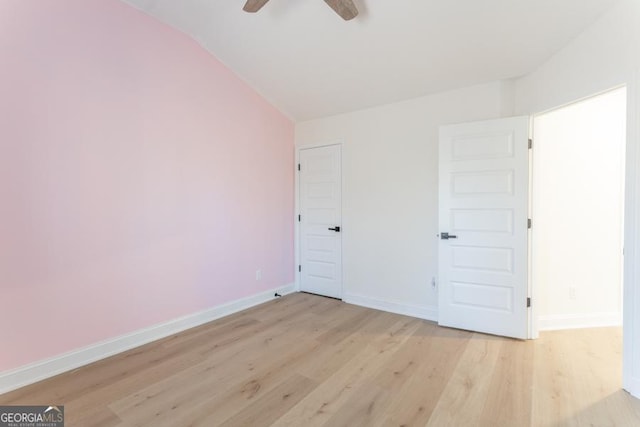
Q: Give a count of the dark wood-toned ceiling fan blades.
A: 2